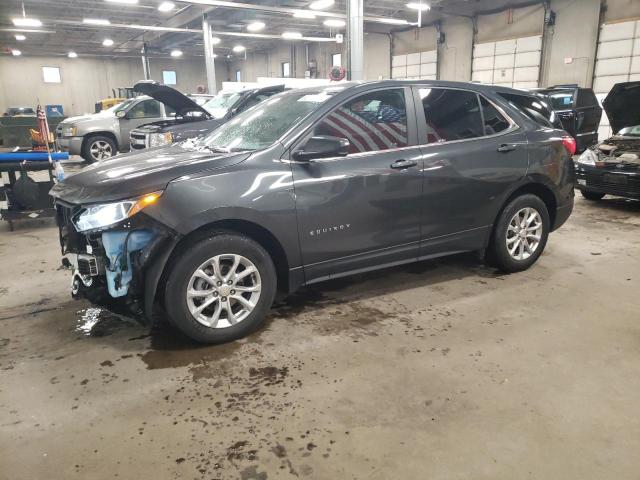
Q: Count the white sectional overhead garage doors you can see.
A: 3